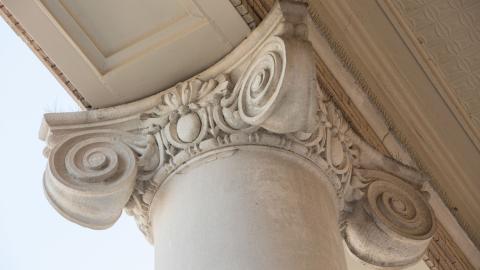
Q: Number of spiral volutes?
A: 3